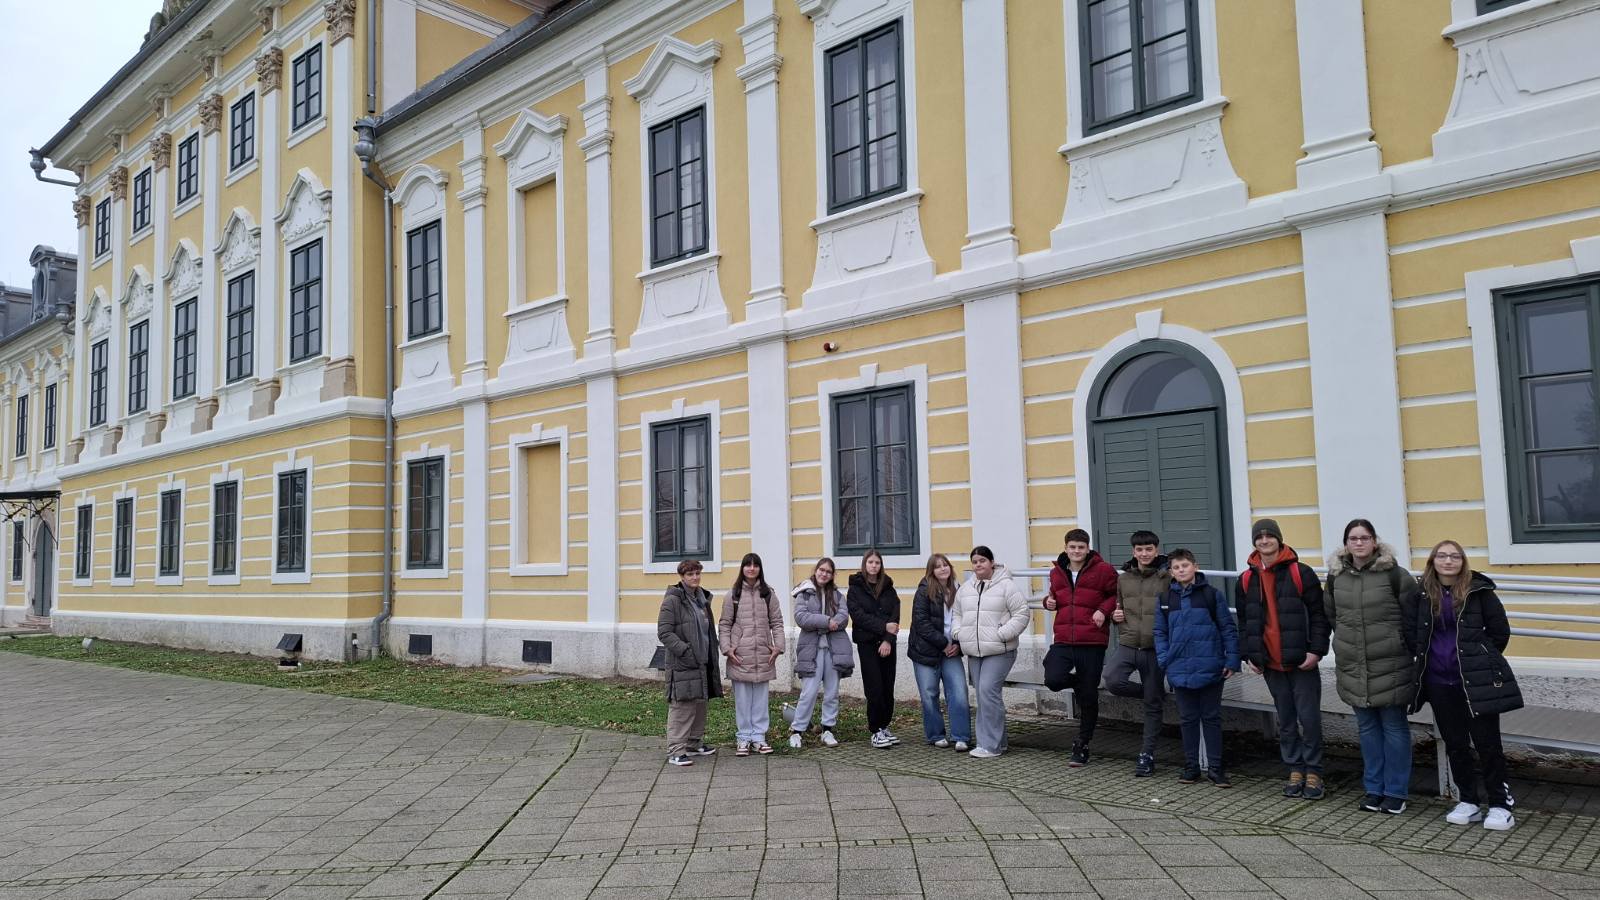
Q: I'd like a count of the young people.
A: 12